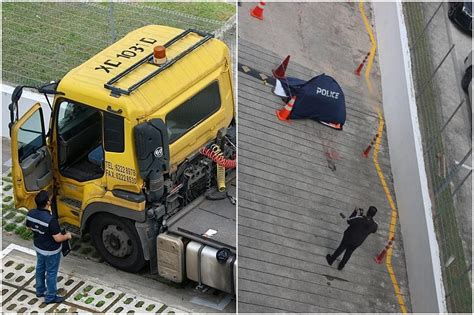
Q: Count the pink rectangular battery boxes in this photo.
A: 0